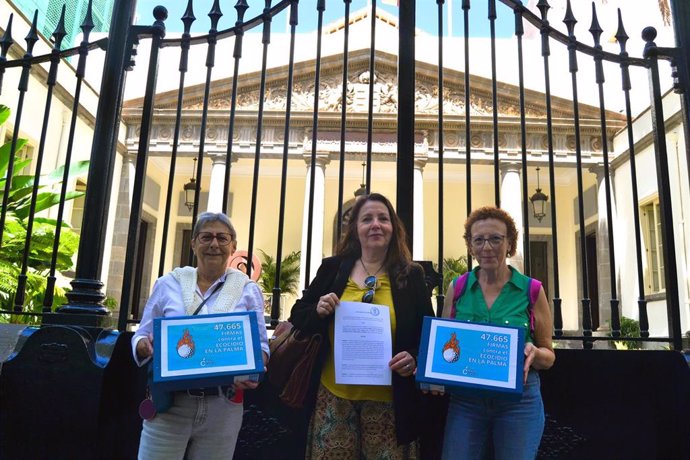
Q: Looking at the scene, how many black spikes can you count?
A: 11